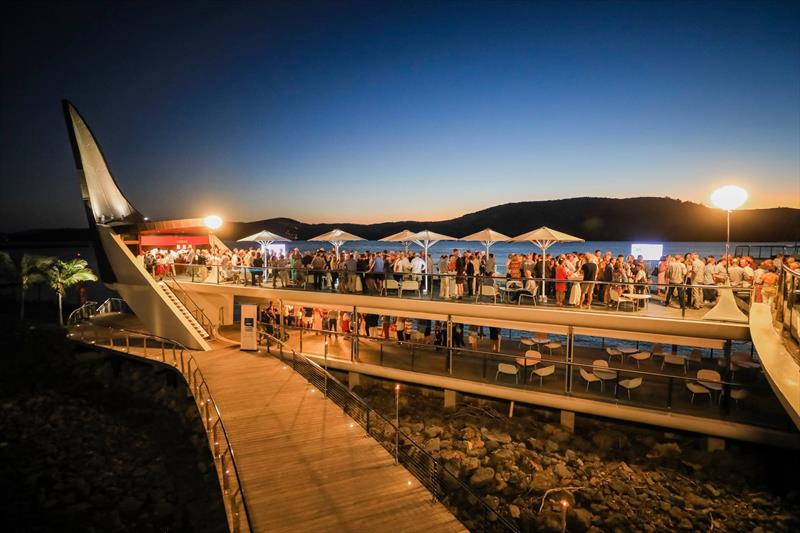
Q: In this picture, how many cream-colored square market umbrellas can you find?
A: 6